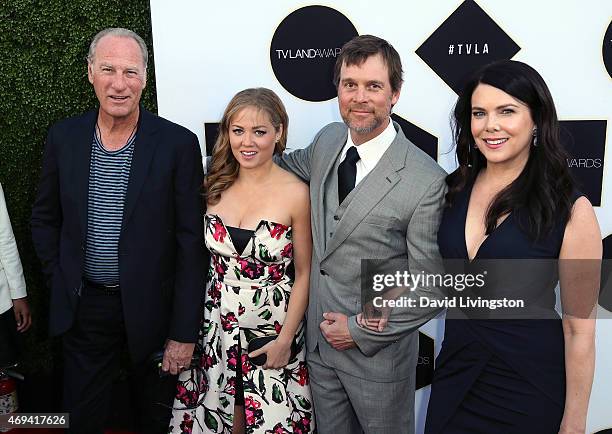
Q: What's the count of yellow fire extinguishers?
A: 0